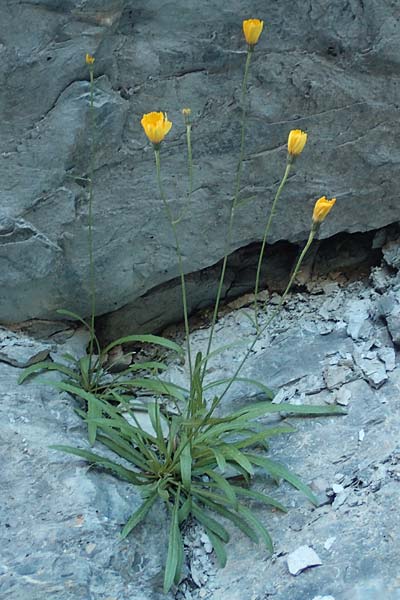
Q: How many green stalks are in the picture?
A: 6